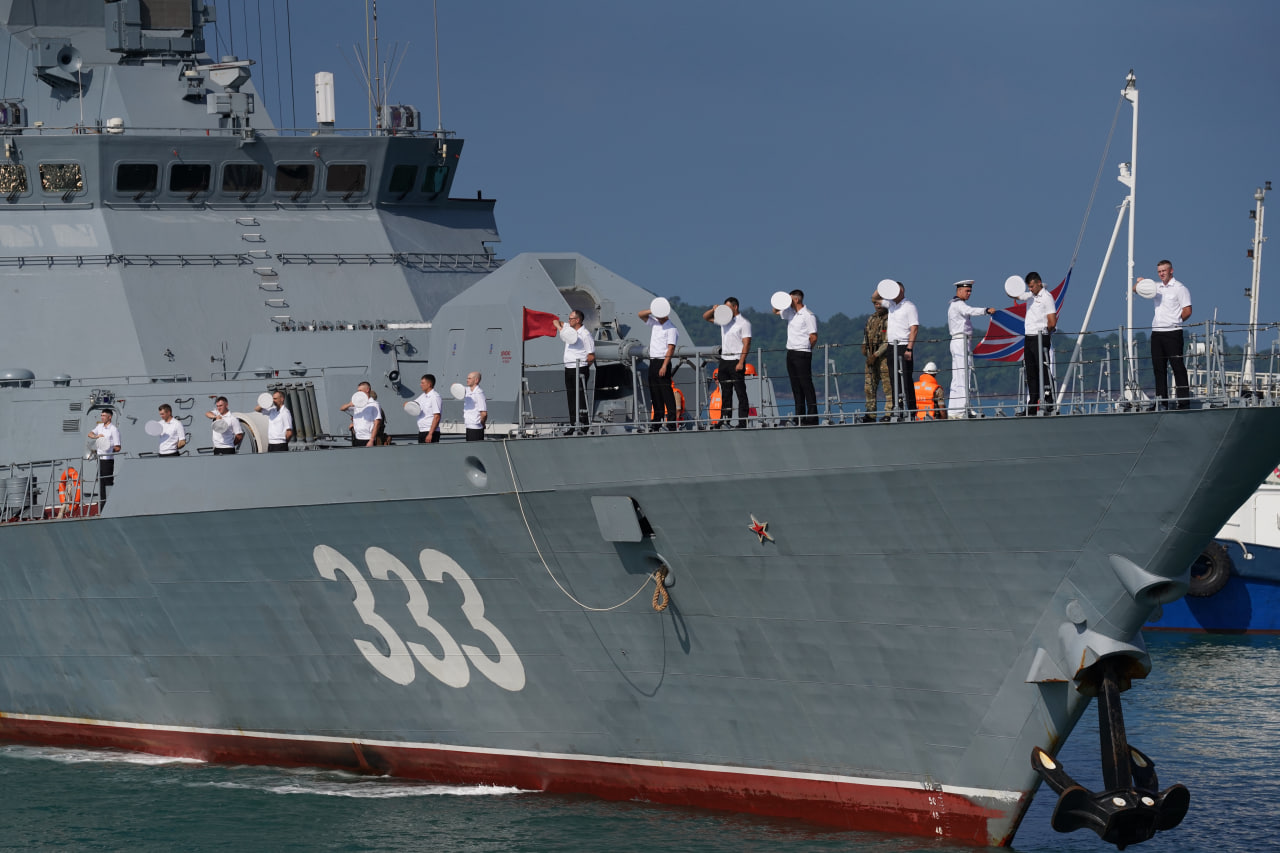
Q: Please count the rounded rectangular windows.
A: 9